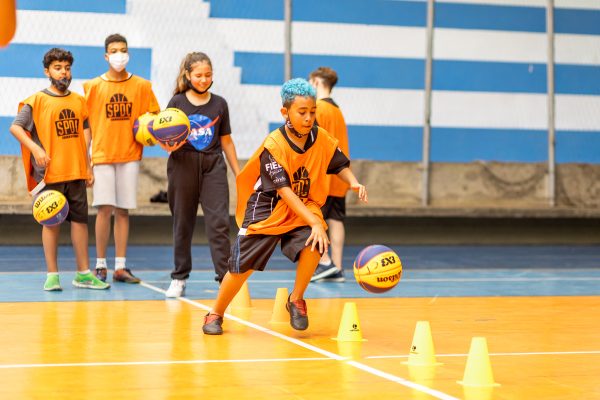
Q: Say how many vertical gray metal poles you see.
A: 3